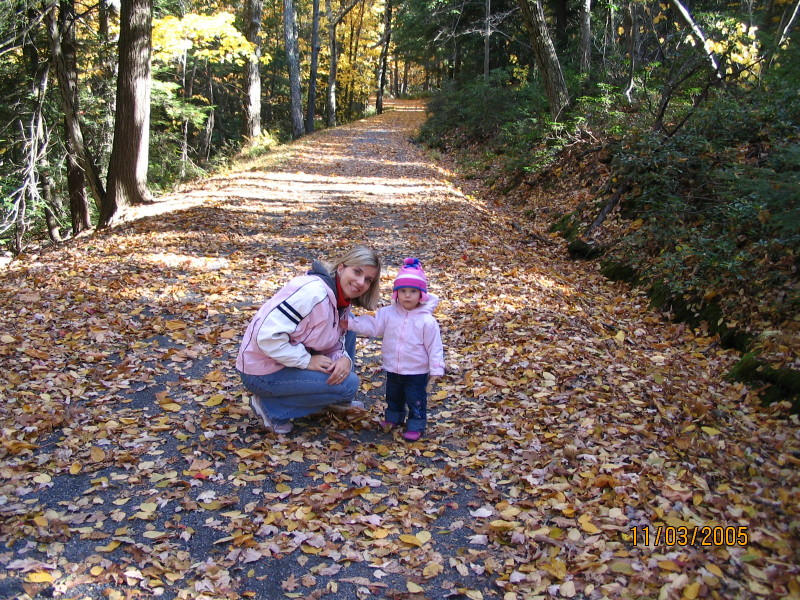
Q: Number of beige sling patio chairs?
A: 0